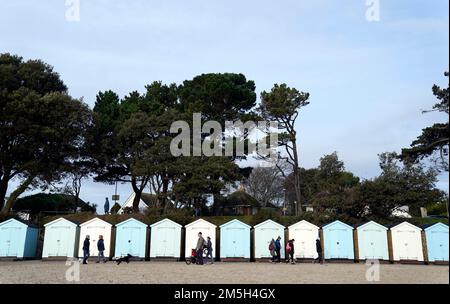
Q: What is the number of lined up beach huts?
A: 13